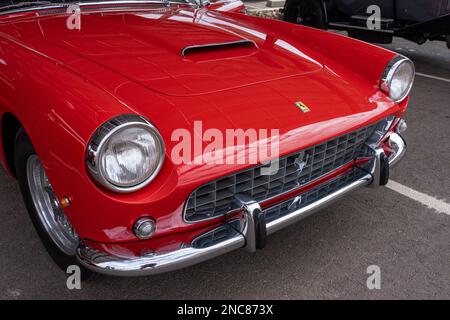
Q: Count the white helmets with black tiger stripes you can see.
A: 0